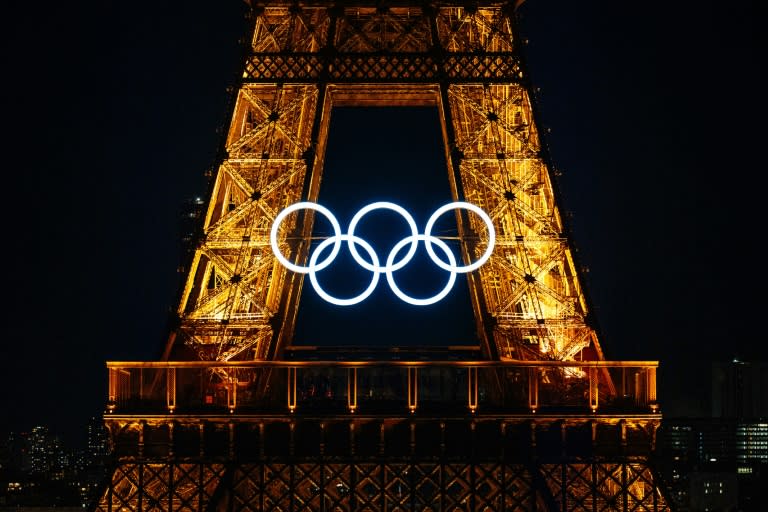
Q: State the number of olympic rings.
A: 5